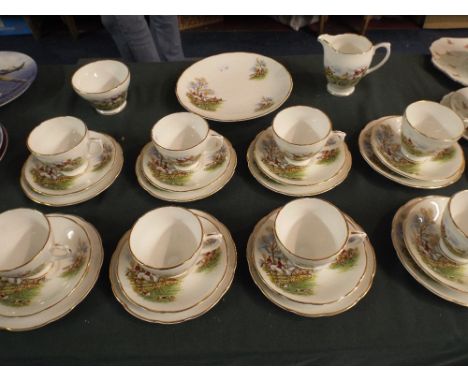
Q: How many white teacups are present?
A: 8